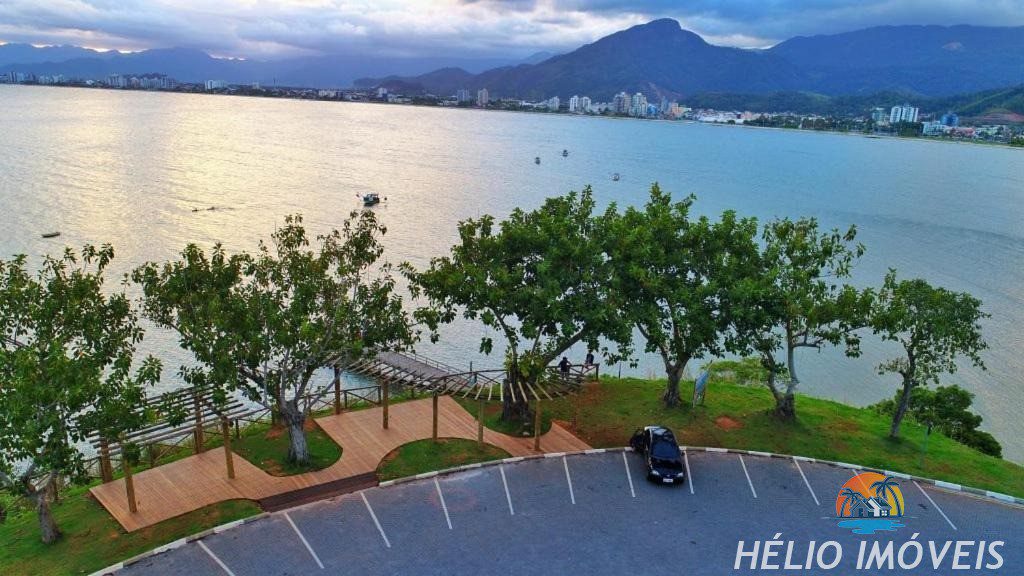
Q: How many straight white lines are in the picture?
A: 12